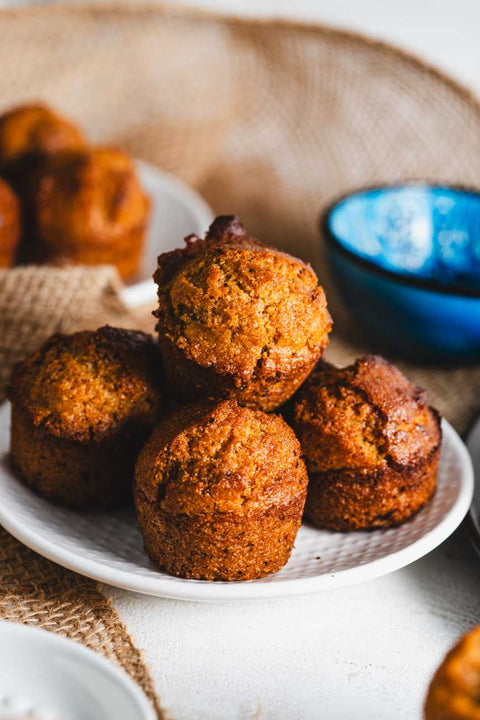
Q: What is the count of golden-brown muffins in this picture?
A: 8